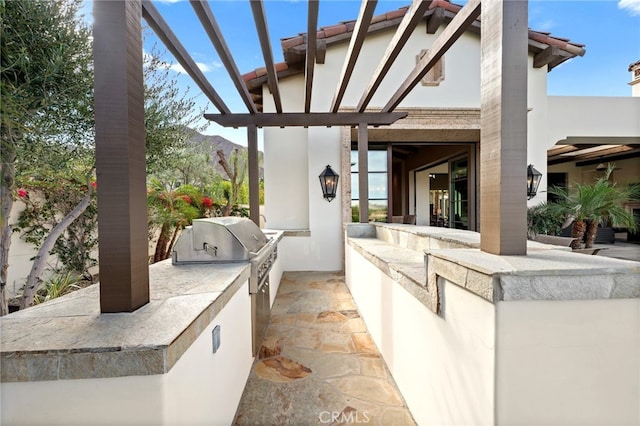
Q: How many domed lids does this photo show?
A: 1